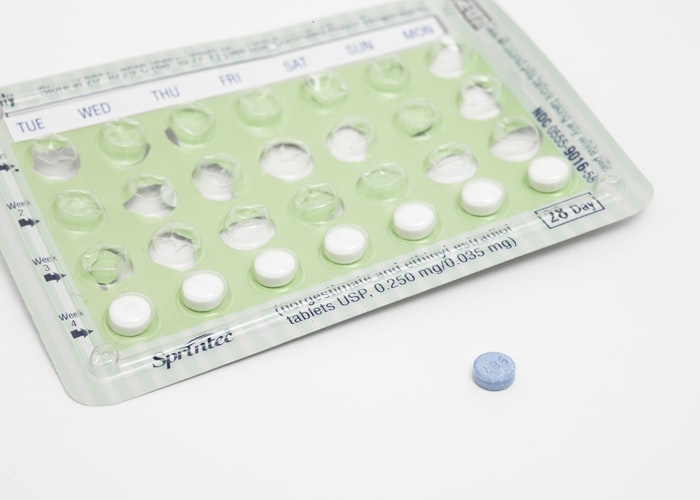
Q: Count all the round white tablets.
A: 7